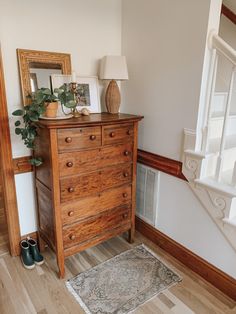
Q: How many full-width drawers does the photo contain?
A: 4